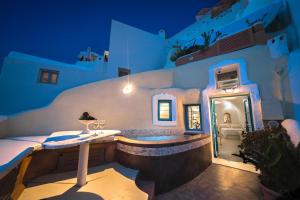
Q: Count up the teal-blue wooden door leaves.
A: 2